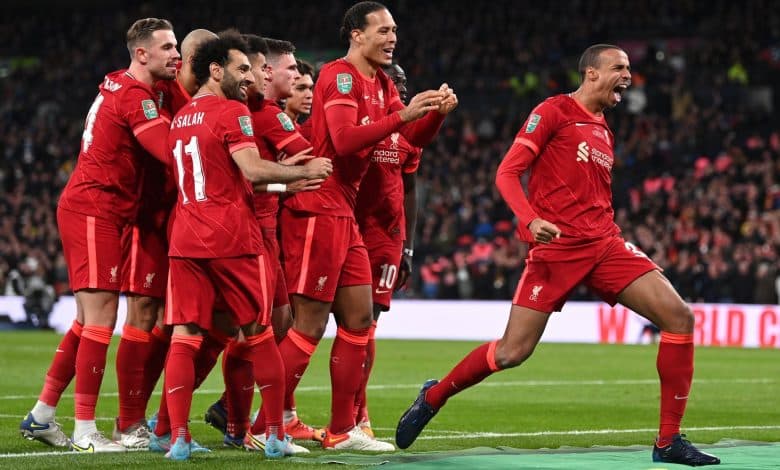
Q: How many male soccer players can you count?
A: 9